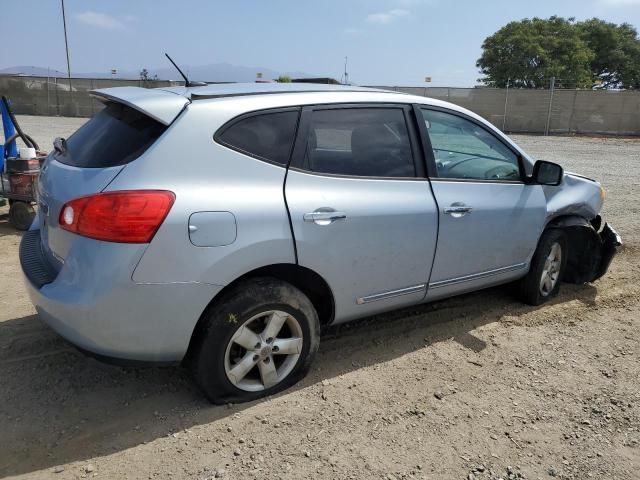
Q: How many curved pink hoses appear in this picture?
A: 0